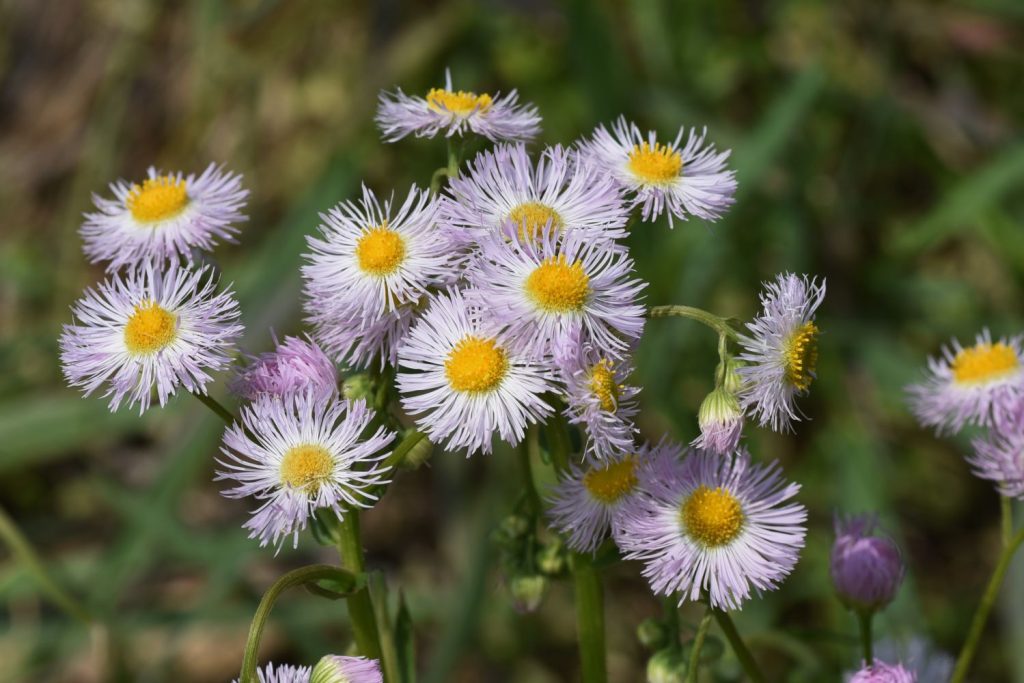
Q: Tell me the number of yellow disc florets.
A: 14